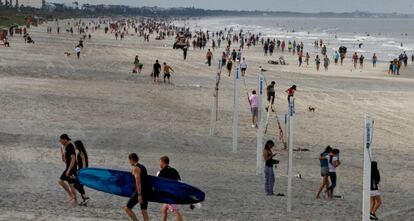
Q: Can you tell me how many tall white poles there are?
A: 5